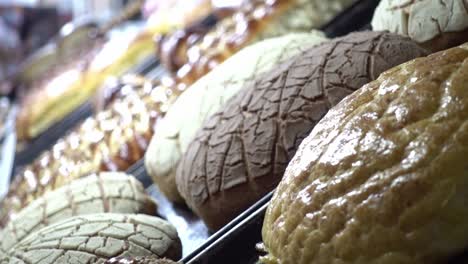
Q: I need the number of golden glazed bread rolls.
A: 1